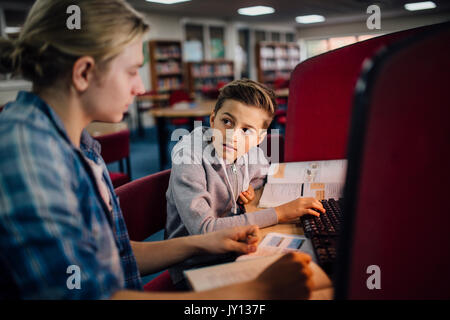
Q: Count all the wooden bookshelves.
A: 3